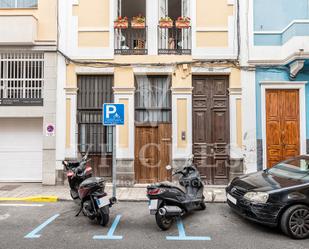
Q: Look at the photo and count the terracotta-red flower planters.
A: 4